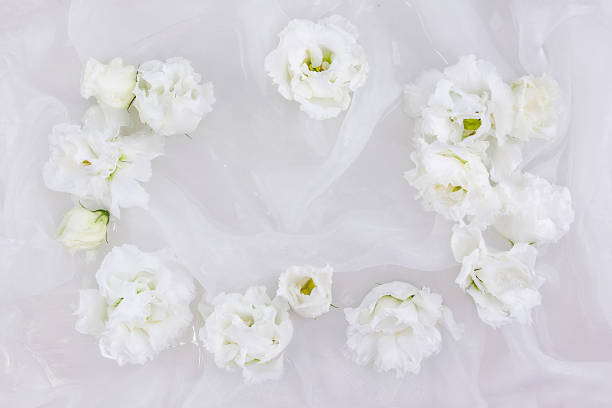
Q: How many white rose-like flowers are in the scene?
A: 14